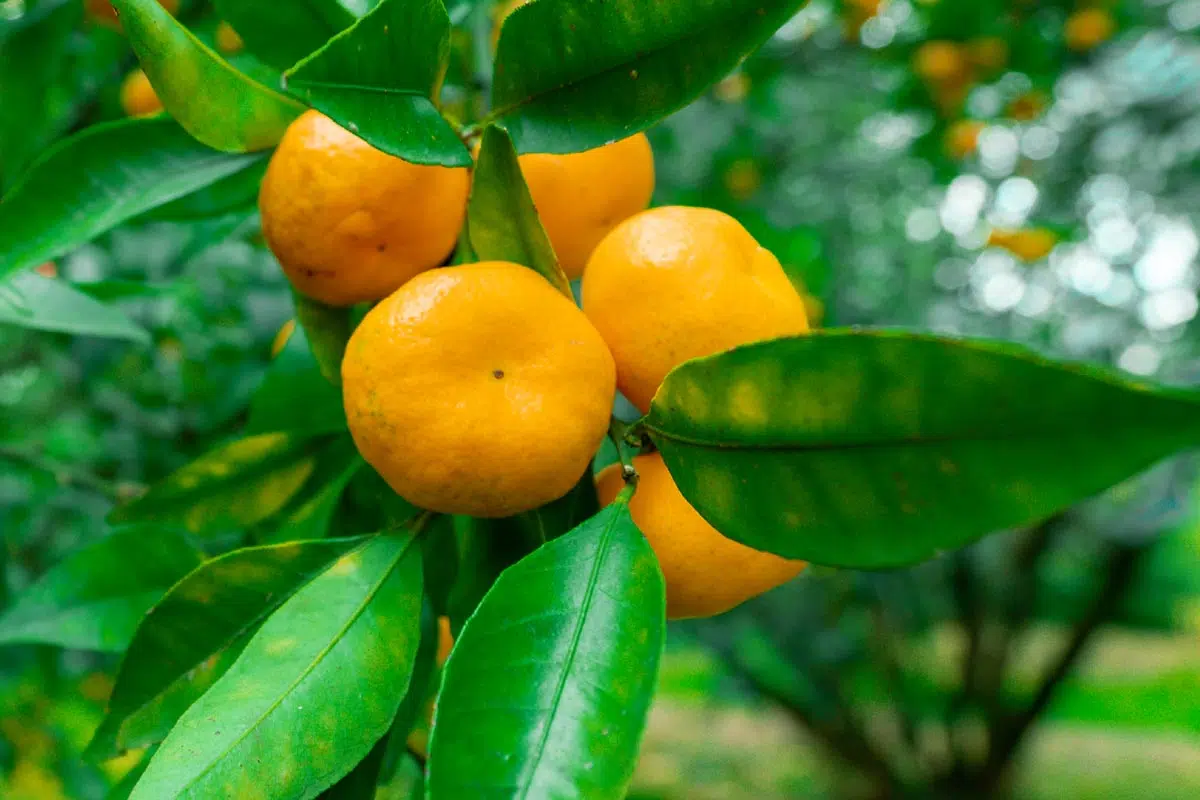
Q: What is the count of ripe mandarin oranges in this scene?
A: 5